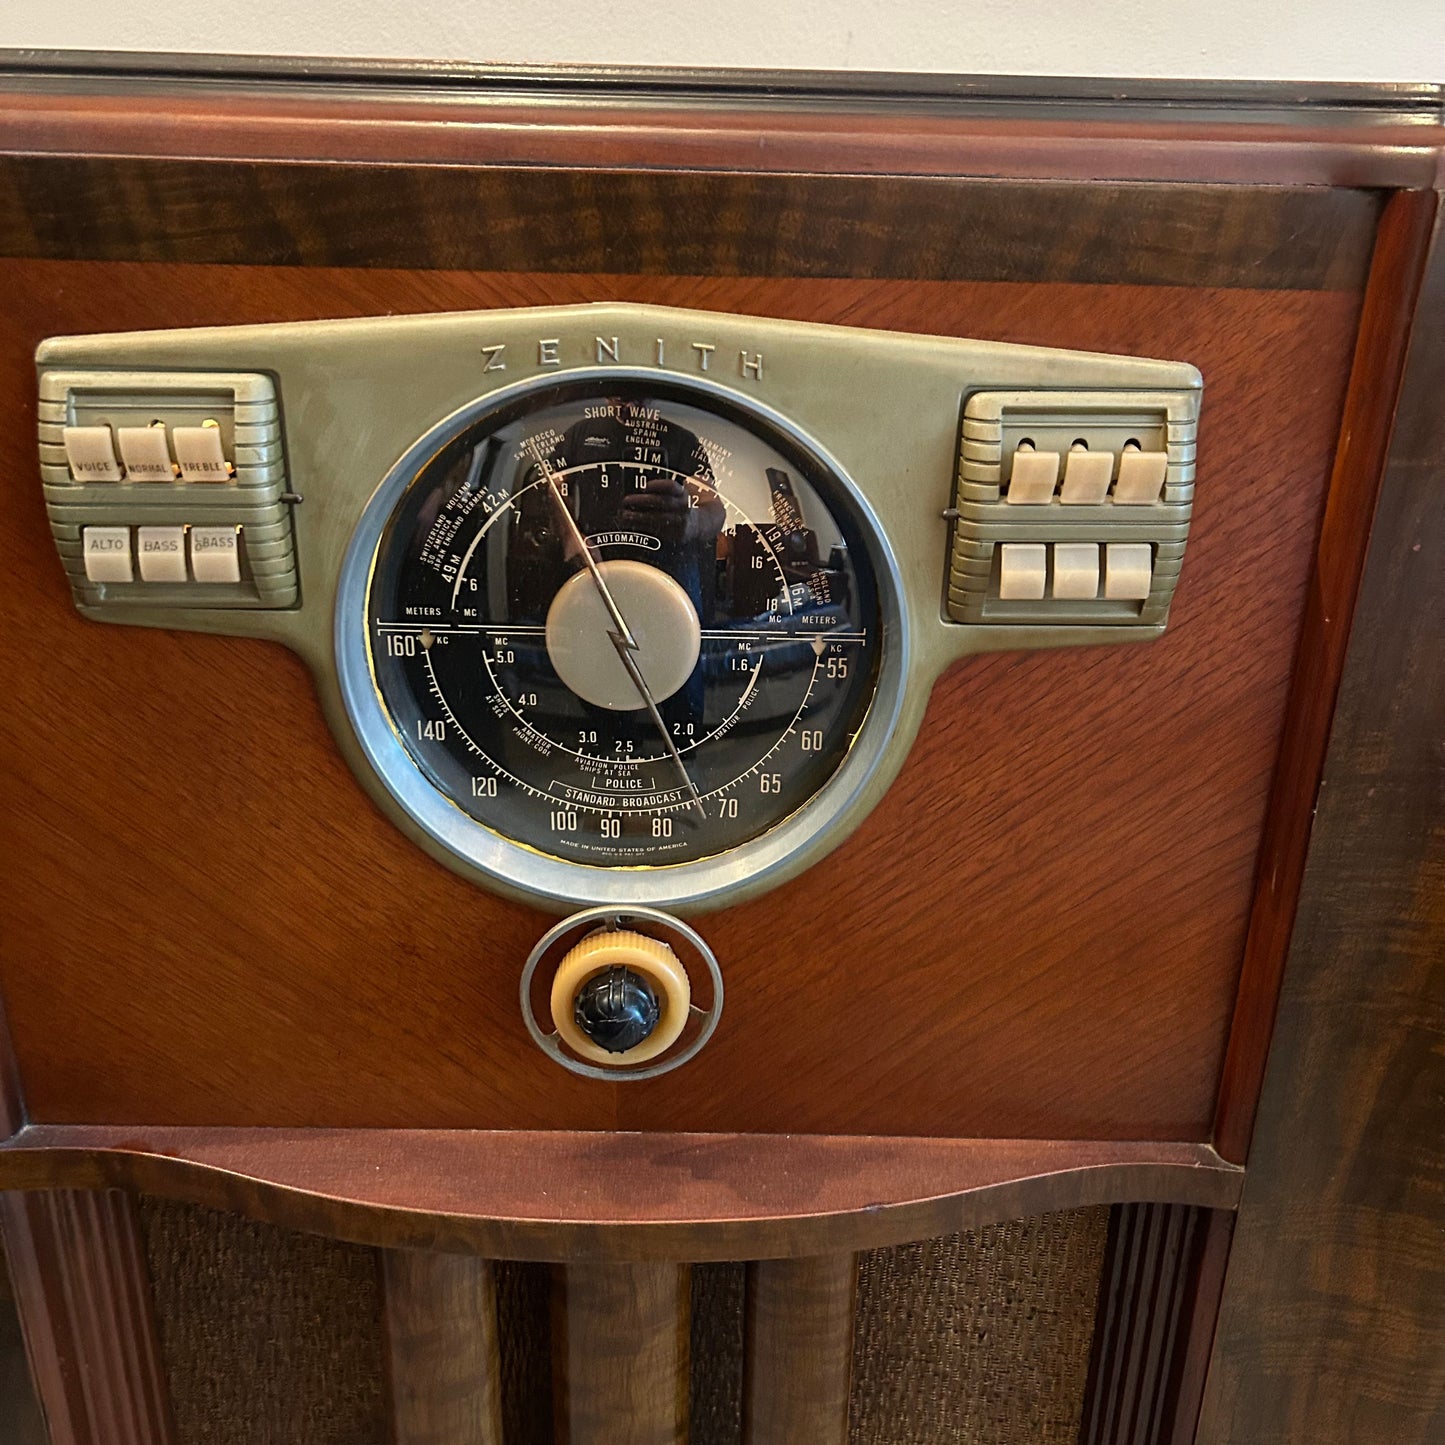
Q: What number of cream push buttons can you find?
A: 12